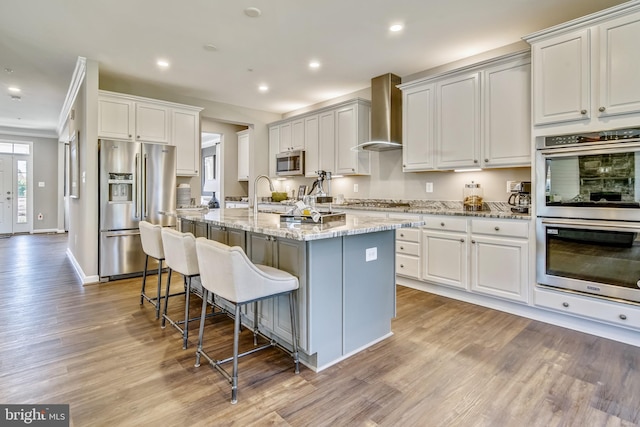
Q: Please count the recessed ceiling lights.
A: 5